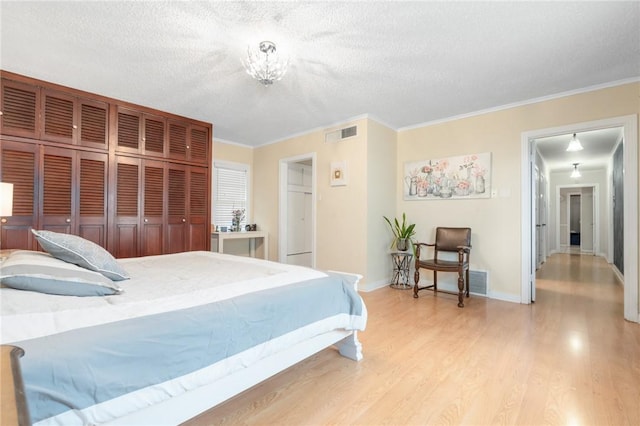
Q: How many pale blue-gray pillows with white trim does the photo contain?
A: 2